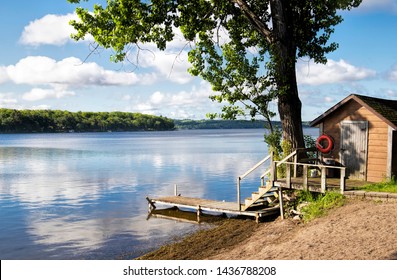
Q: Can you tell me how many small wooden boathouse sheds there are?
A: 1